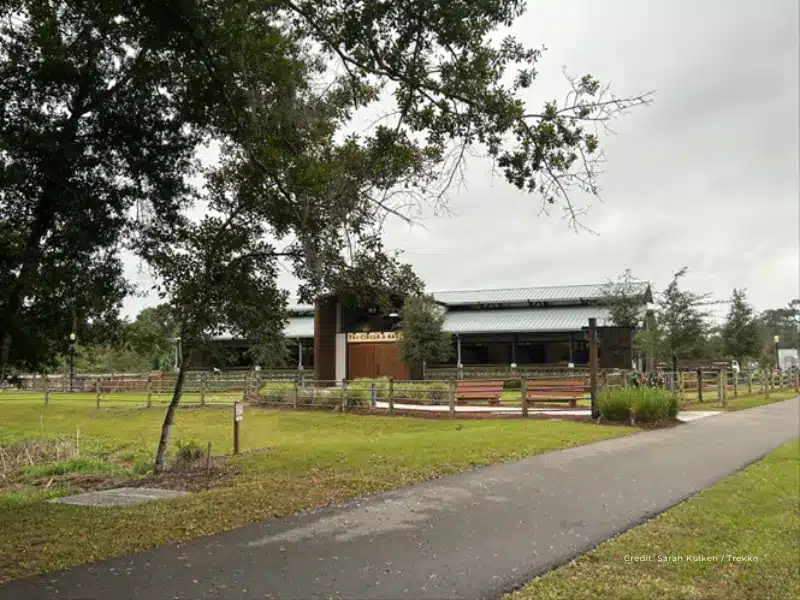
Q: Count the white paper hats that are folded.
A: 0